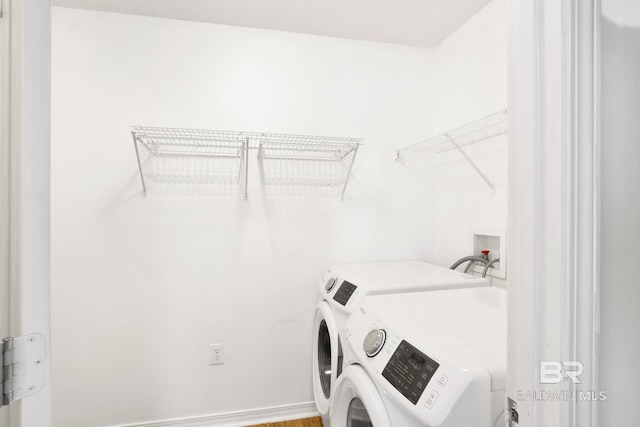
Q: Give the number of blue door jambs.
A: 0